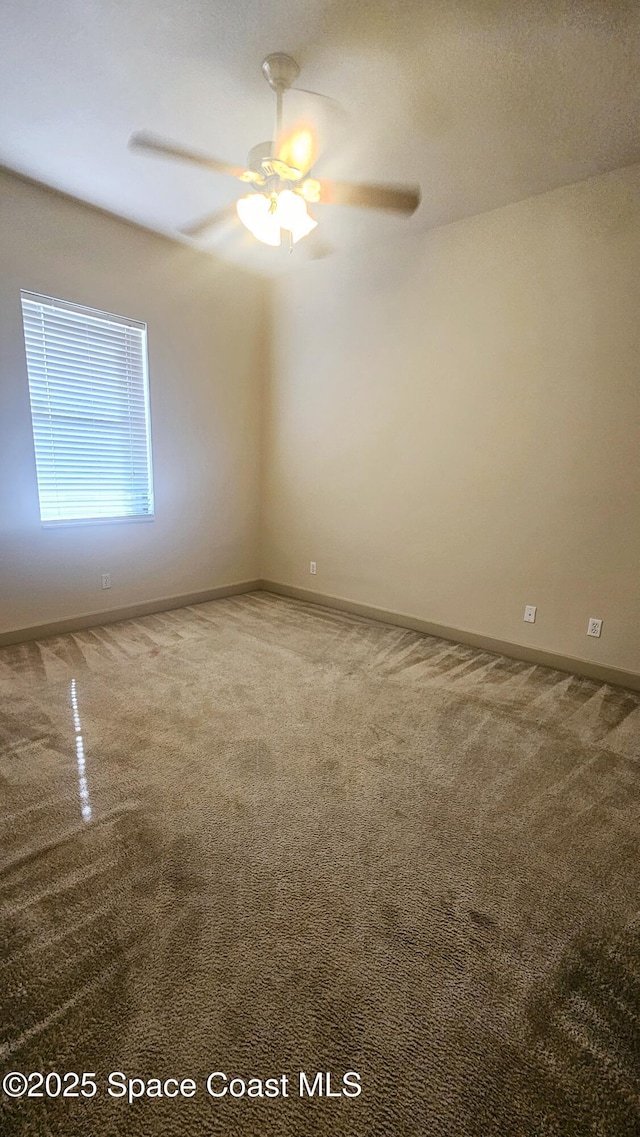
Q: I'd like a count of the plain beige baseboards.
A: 2